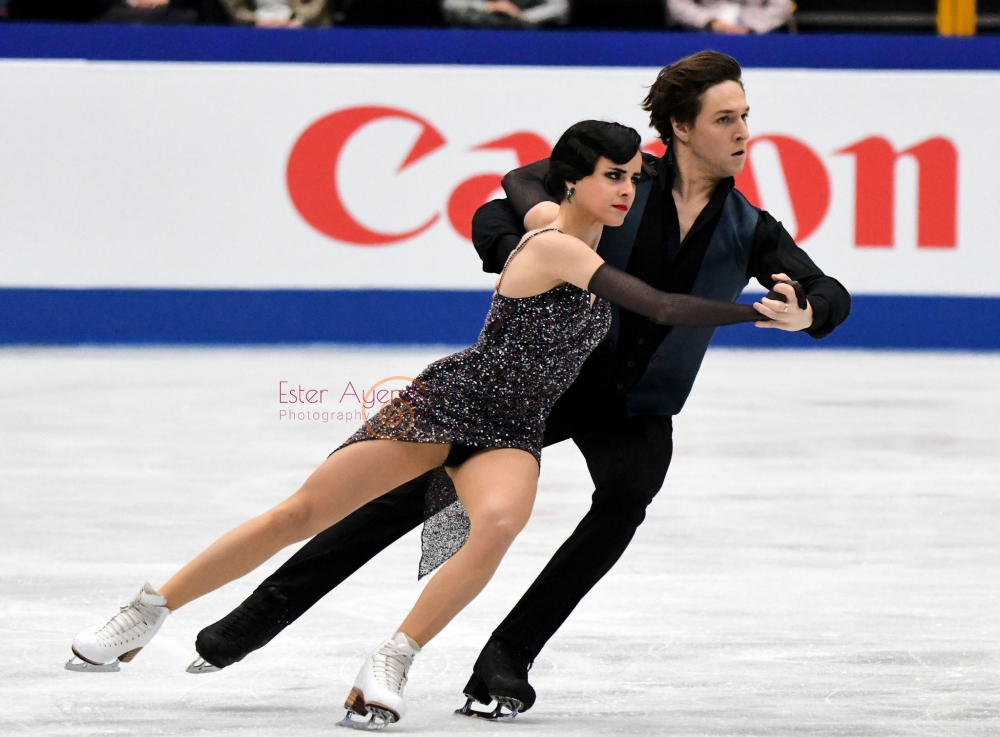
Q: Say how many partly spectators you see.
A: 4